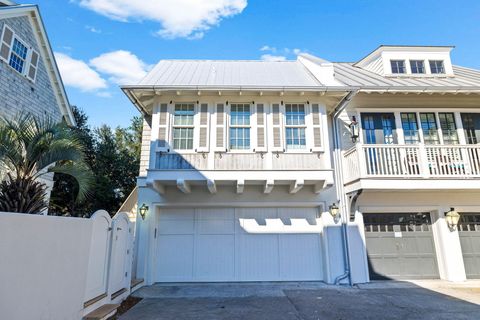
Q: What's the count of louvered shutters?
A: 8